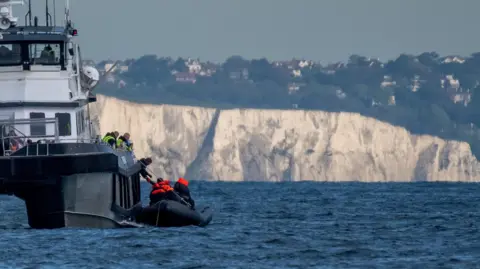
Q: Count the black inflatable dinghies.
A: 1